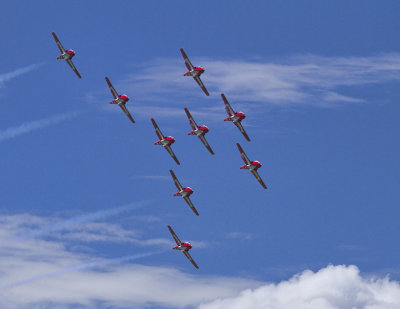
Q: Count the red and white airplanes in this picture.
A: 9